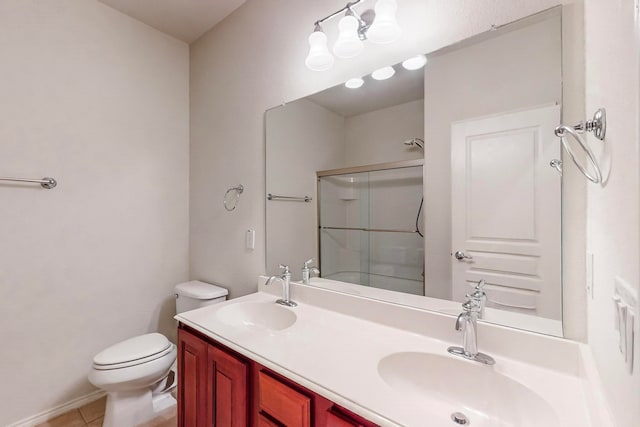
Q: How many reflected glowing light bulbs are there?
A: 3